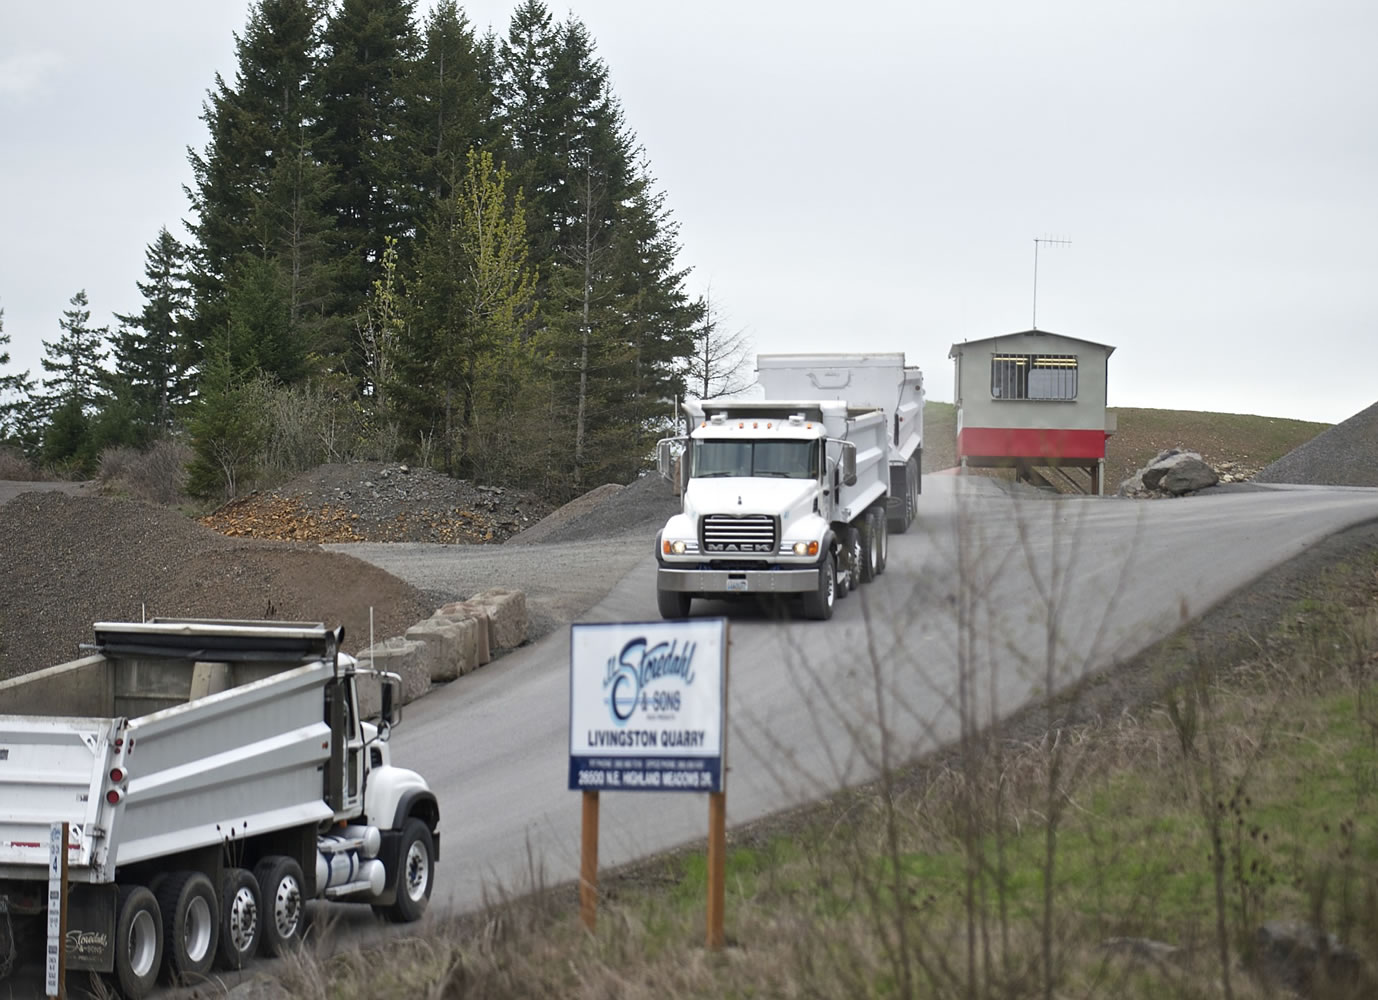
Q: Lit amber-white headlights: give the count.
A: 2